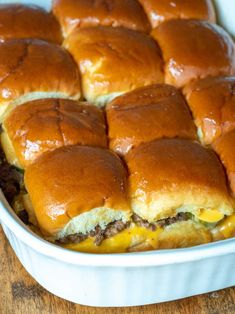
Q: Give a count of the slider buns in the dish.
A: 12